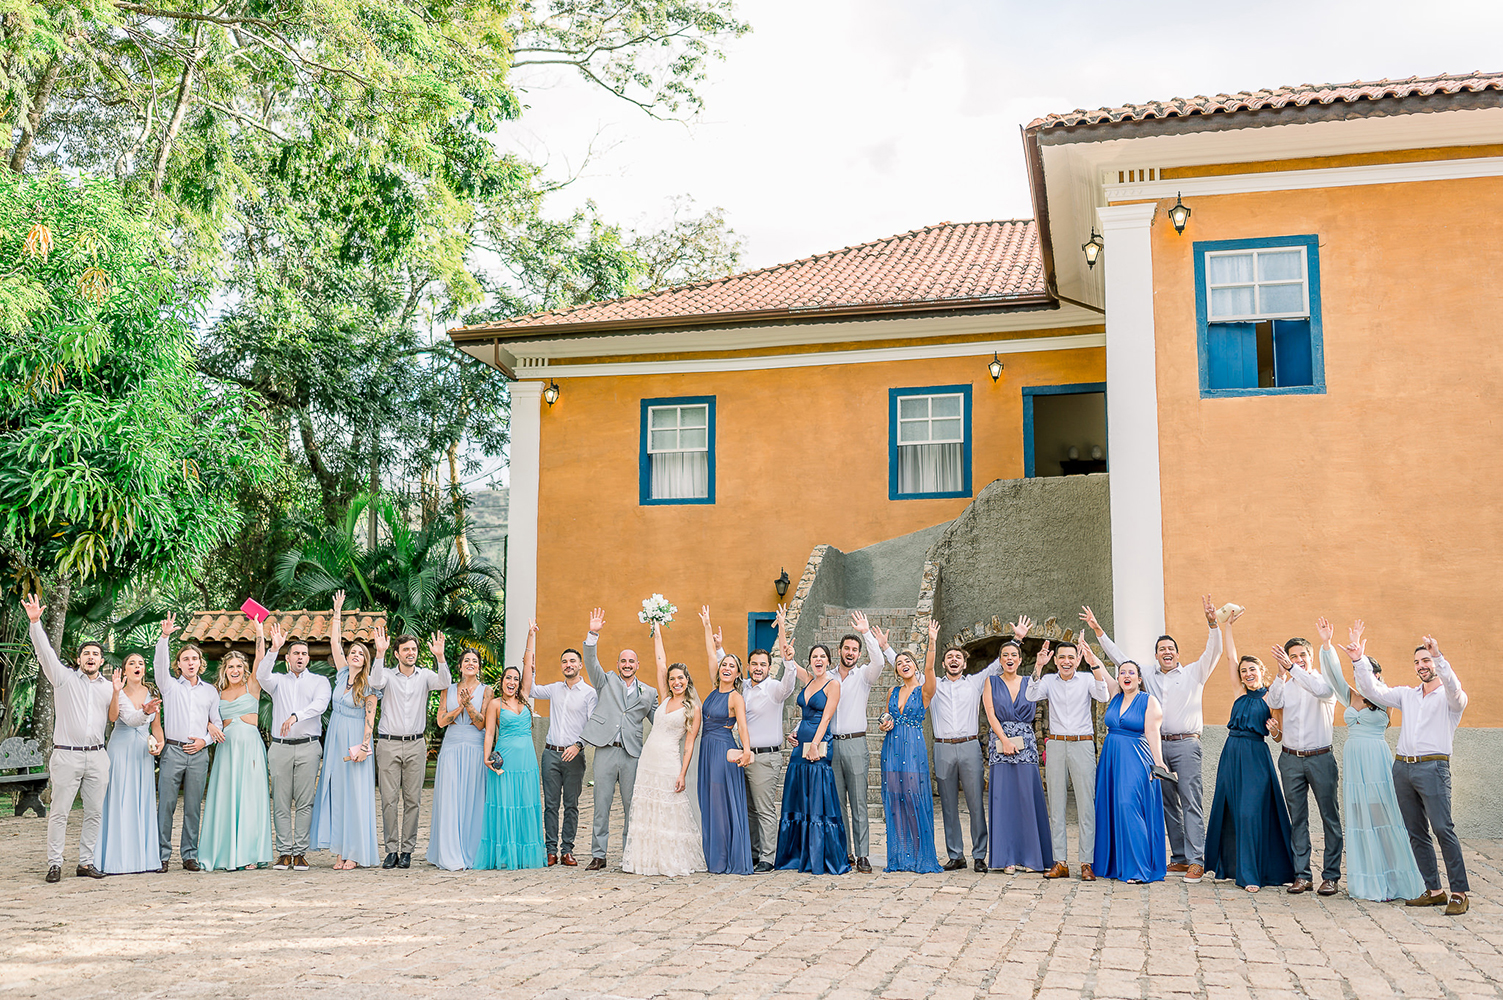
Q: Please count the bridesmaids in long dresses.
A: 12